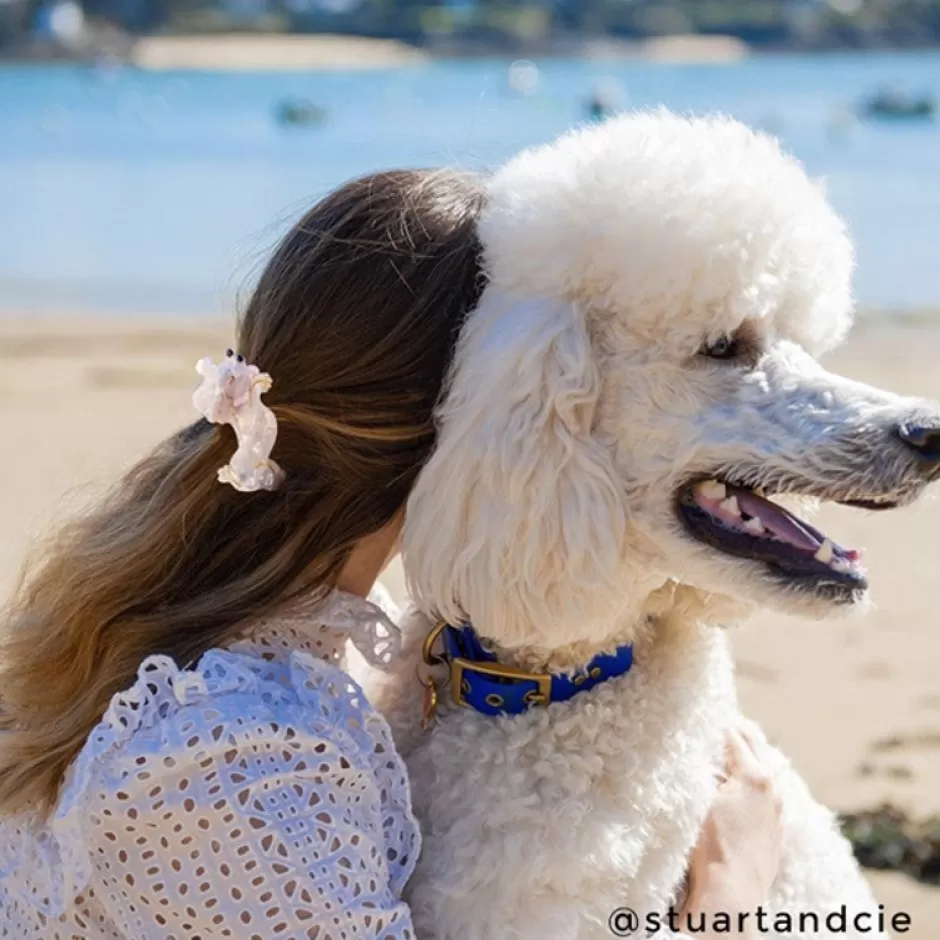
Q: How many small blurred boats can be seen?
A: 3